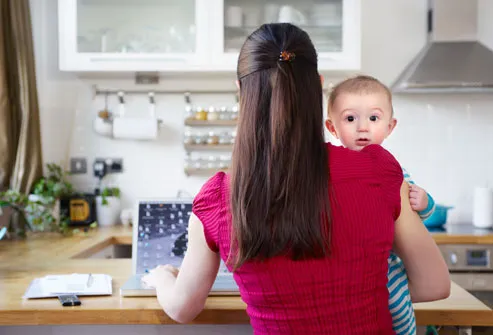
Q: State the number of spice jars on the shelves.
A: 14